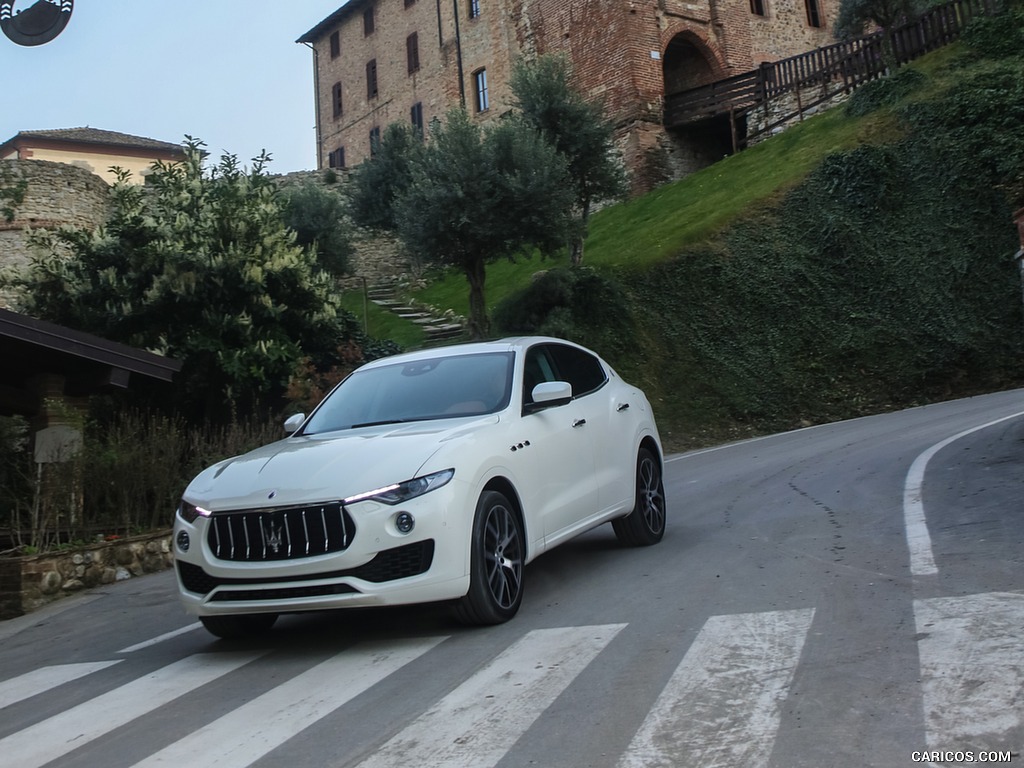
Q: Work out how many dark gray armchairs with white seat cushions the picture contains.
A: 0